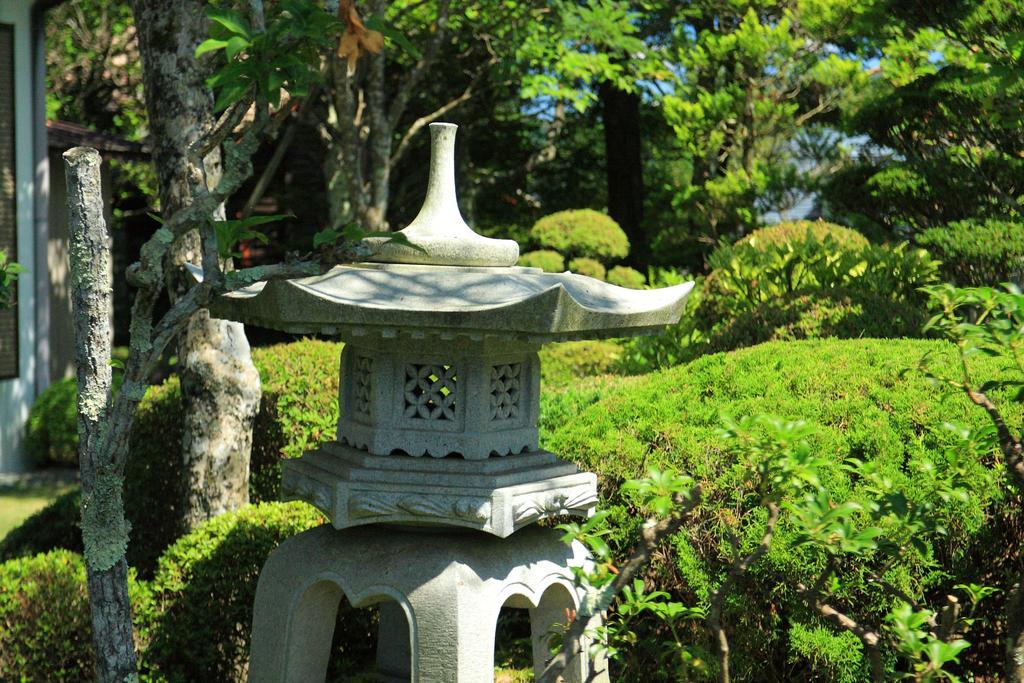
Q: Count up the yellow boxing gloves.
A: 0